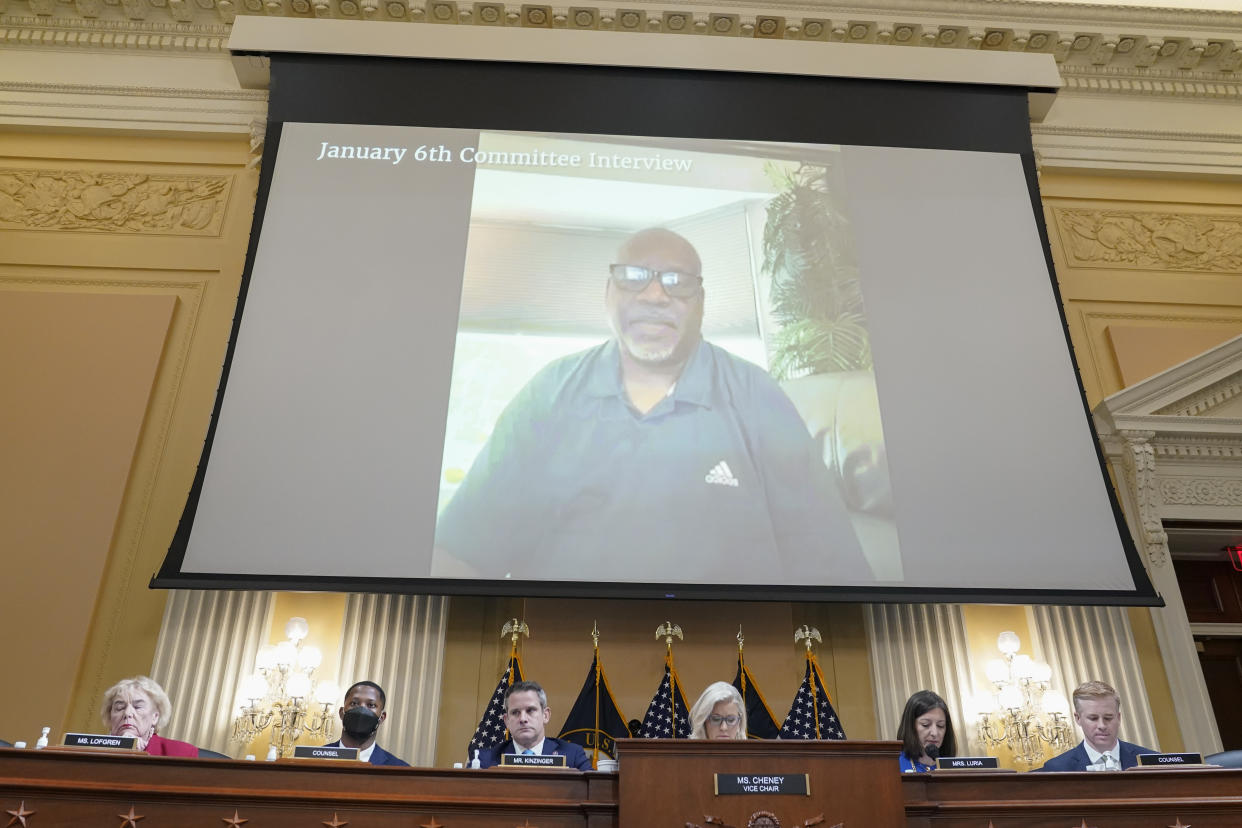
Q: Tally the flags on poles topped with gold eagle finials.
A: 3